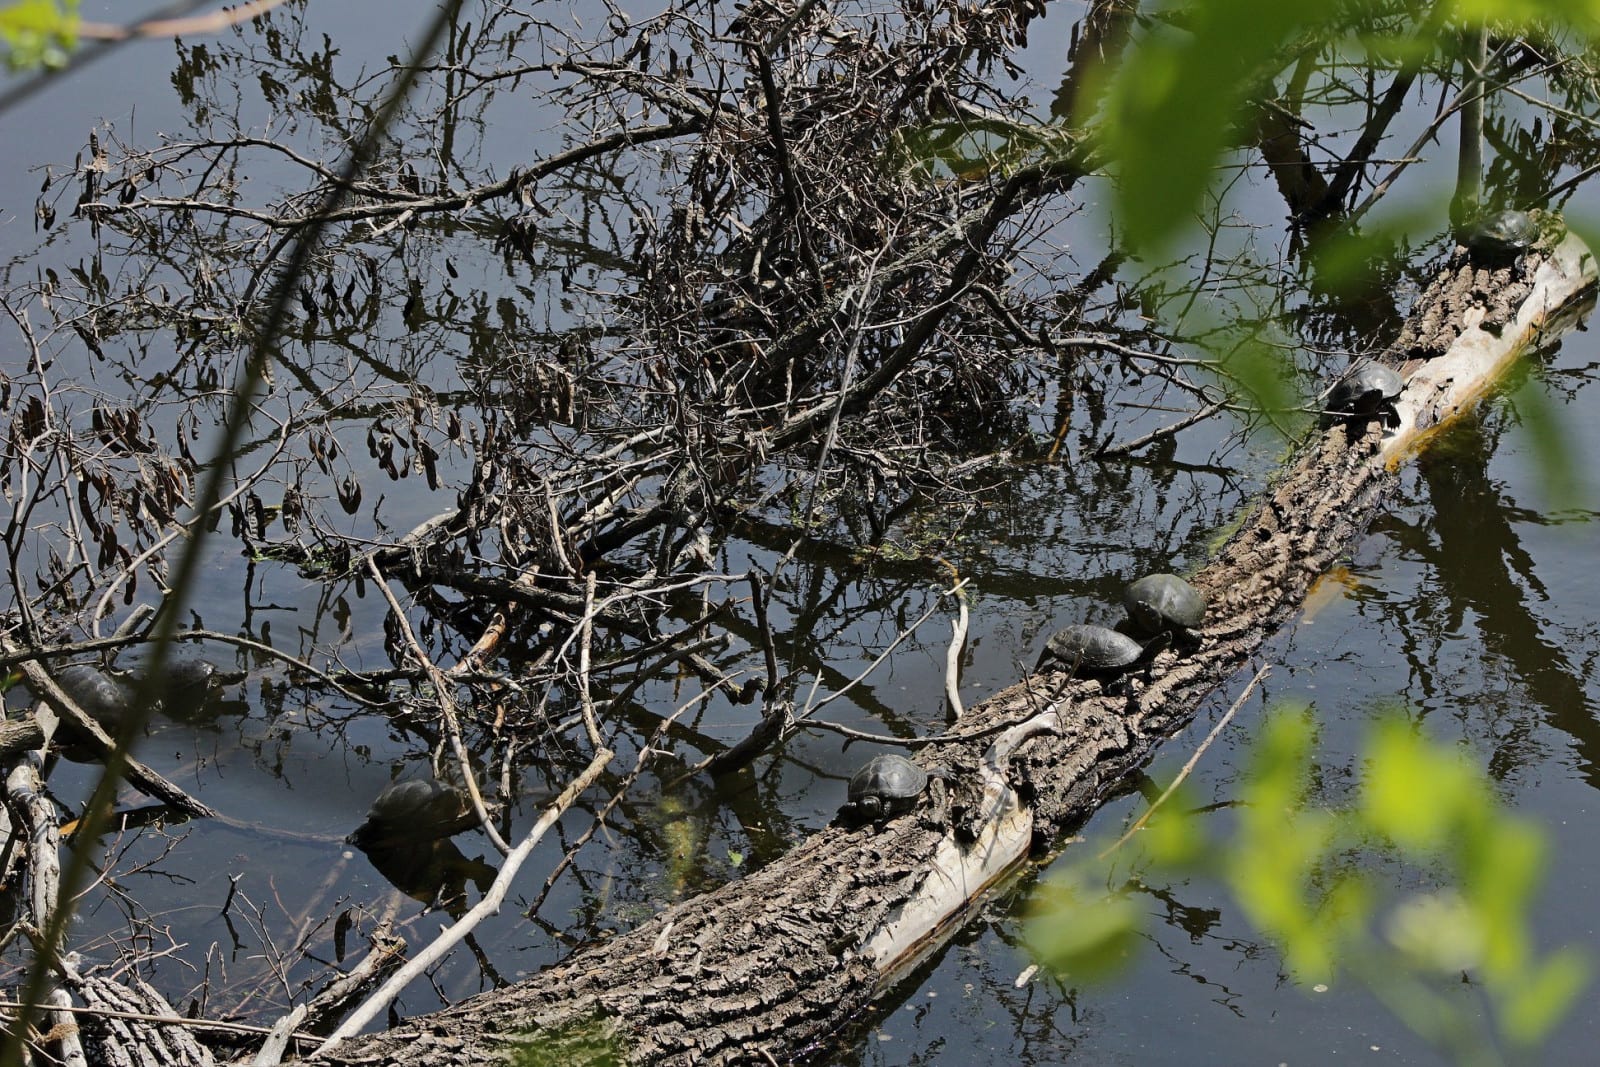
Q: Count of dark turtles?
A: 8